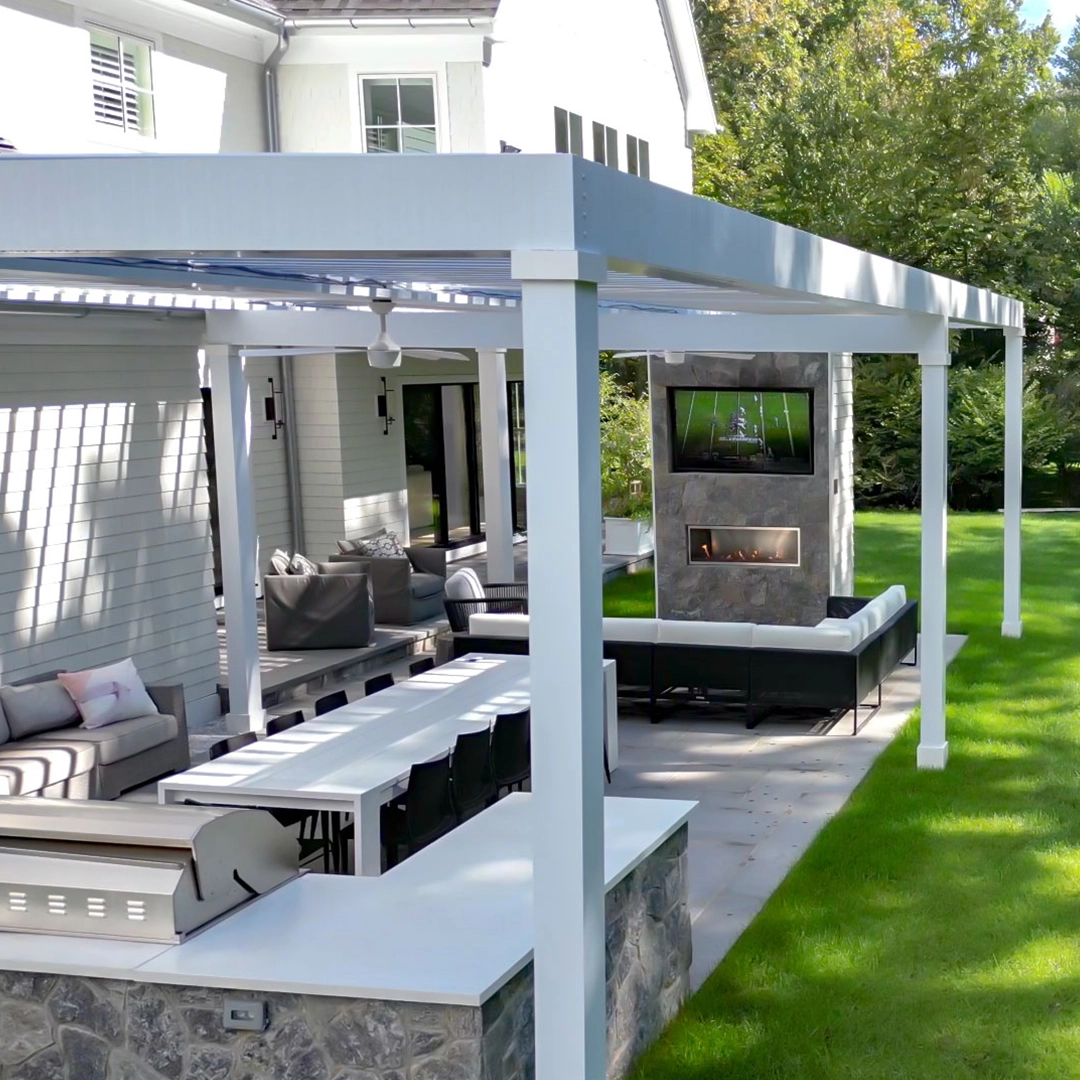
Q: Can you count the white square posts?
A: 5